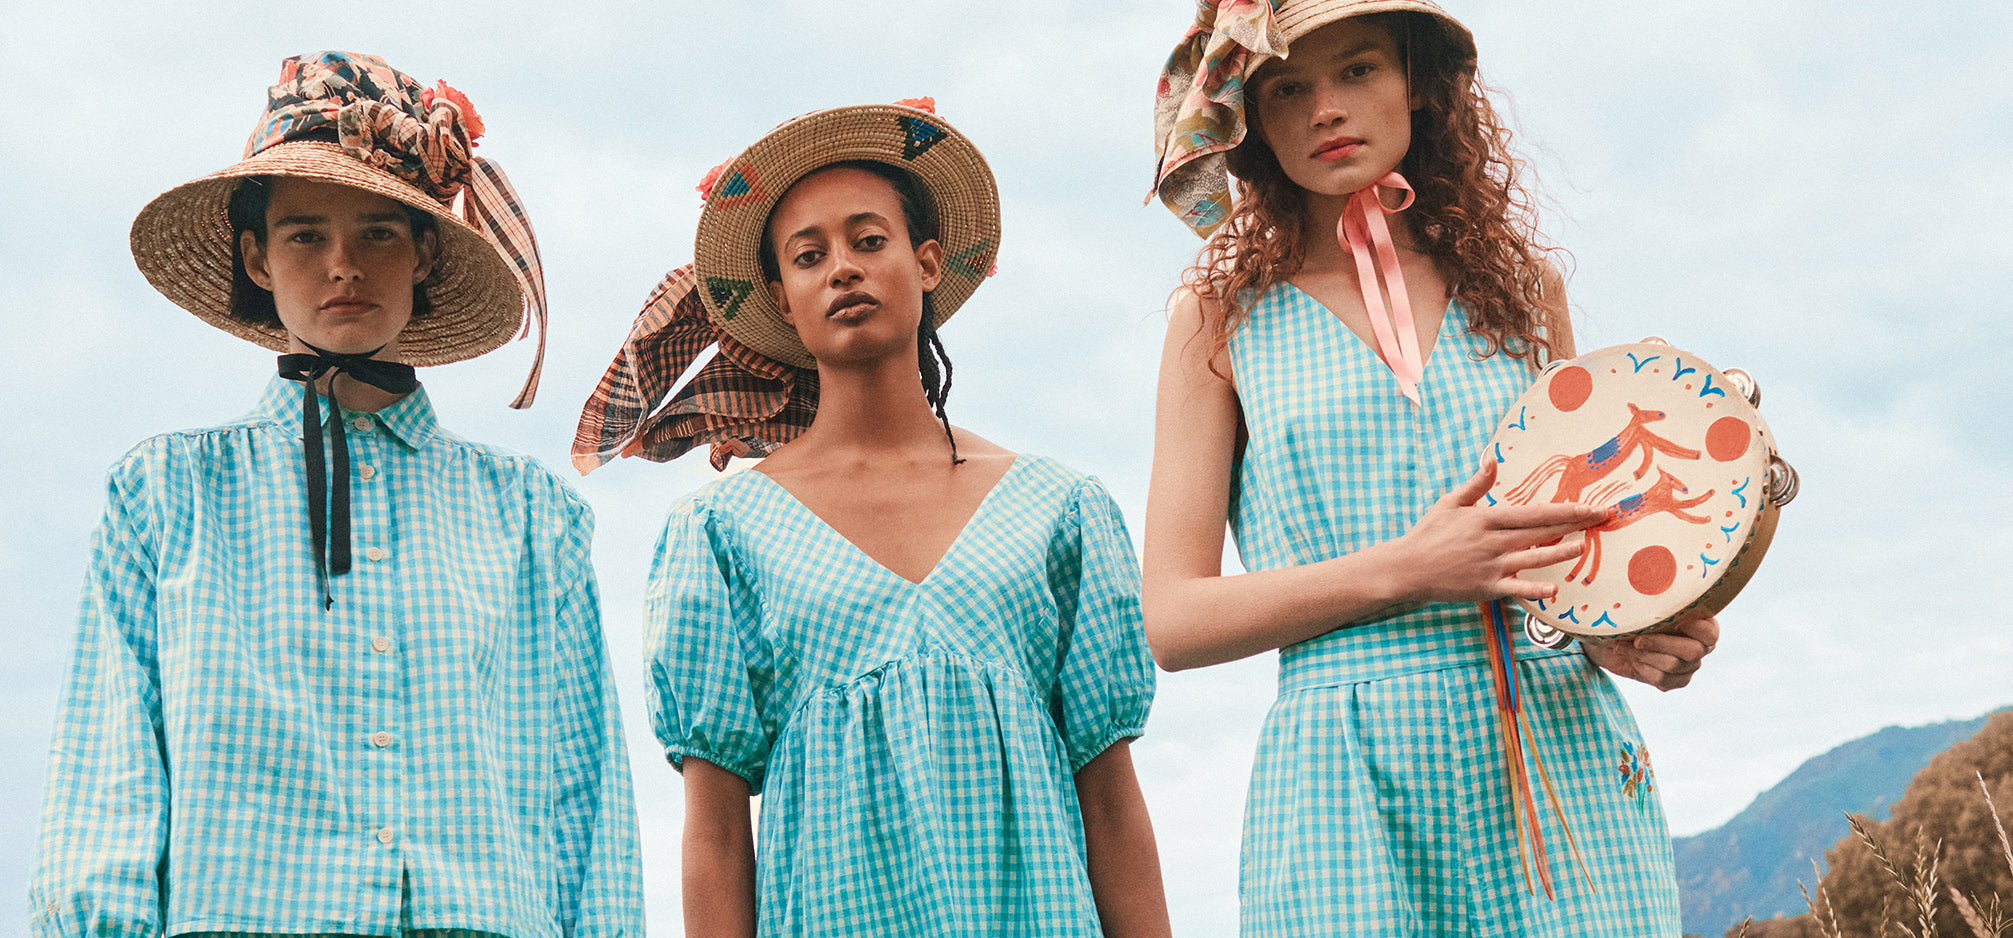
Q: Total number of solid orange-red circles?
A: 3